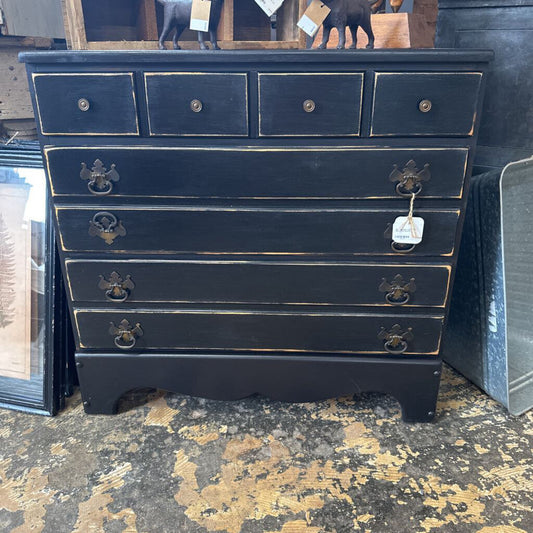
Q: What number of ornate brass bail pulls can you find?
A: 8